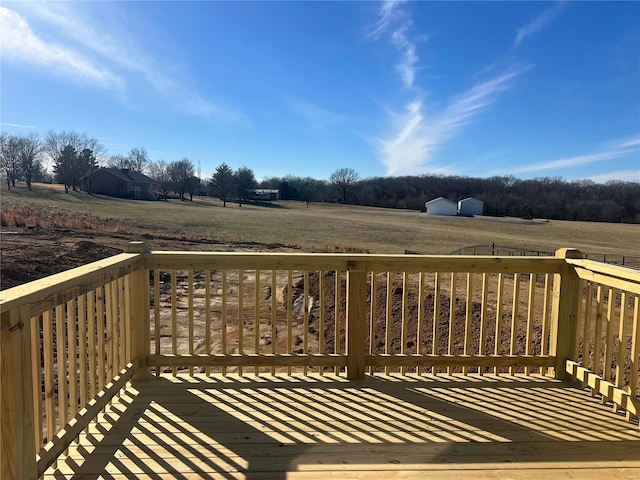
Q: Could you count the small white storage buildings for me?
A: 2